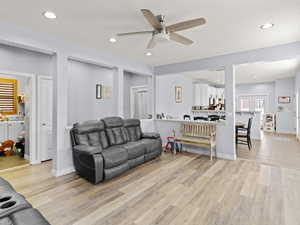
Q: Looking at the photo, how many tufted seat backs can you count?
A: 3